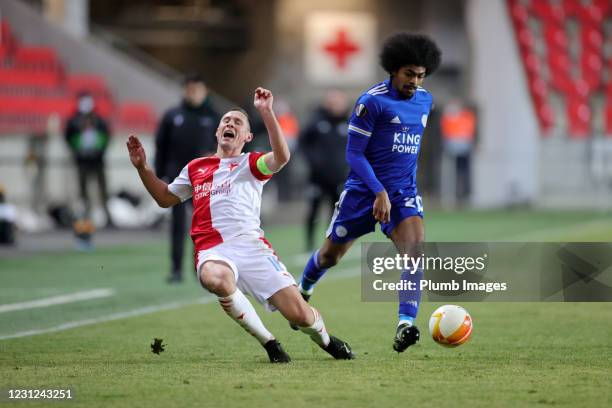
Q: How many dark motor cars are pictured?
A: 0